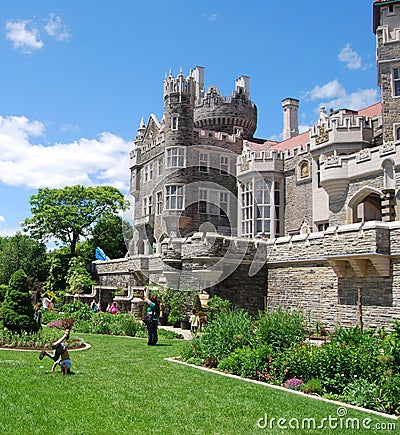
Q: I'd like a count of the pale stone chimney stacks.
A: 3